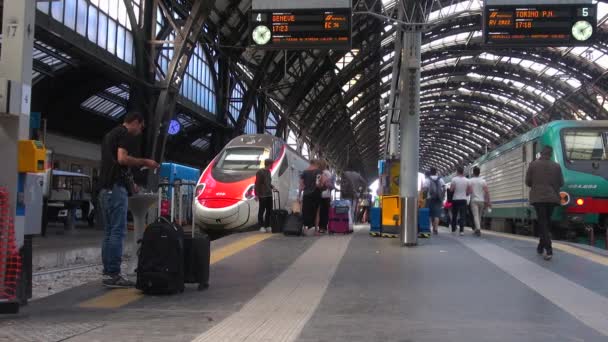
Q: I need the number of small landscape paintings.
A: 0